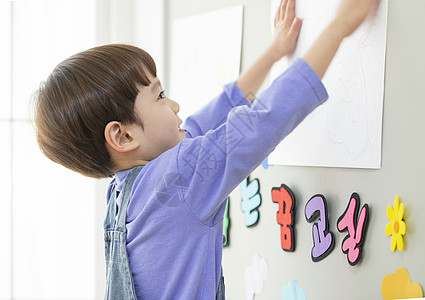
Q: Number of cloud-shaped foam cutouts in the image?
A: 3